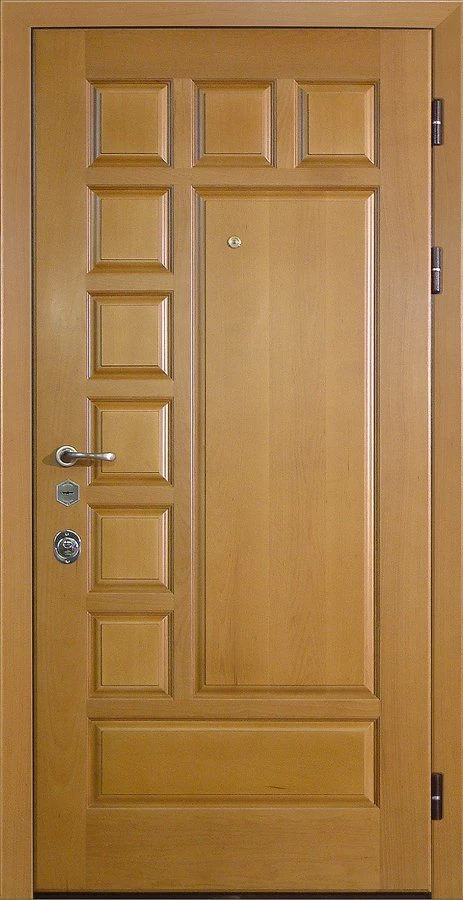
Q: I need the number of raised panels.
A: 10